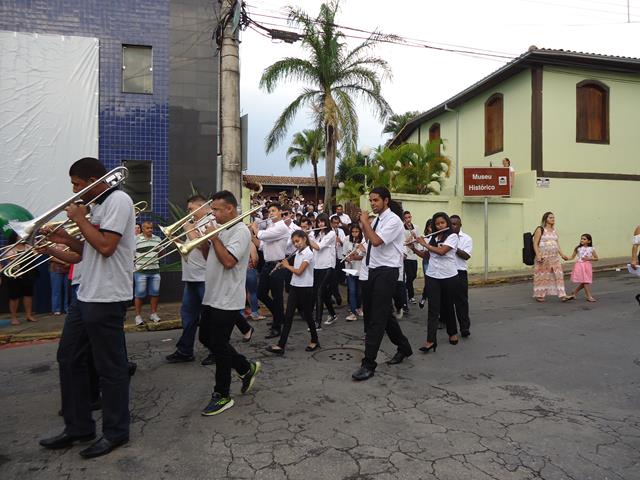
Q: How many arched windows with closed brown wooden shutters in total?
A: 3